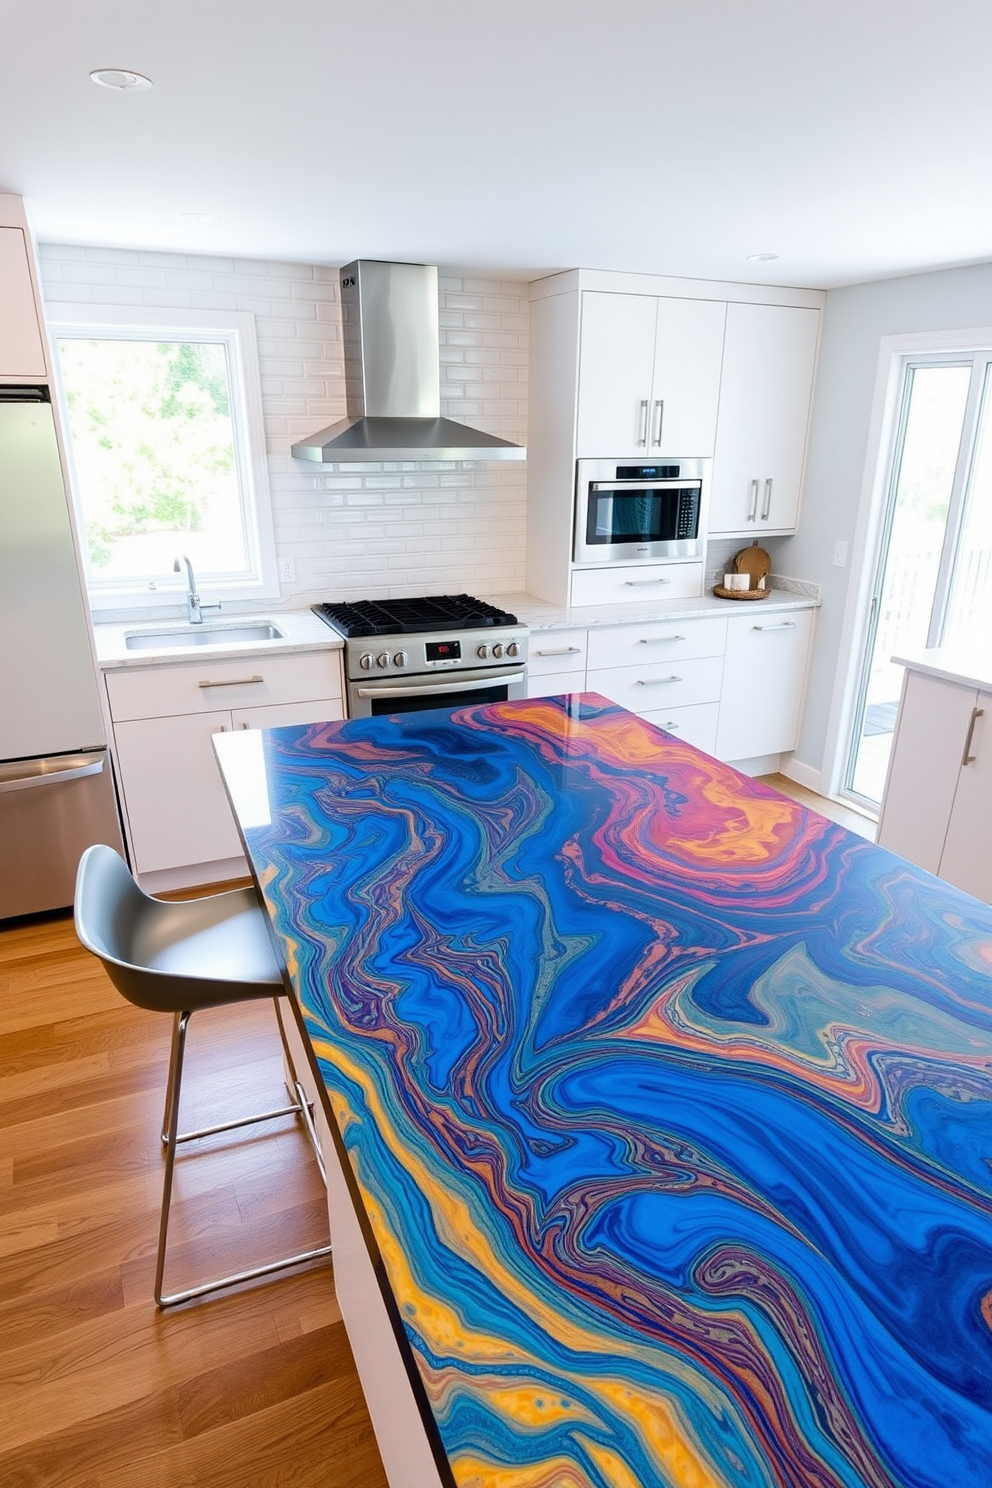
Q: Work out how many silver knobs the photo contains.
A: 6